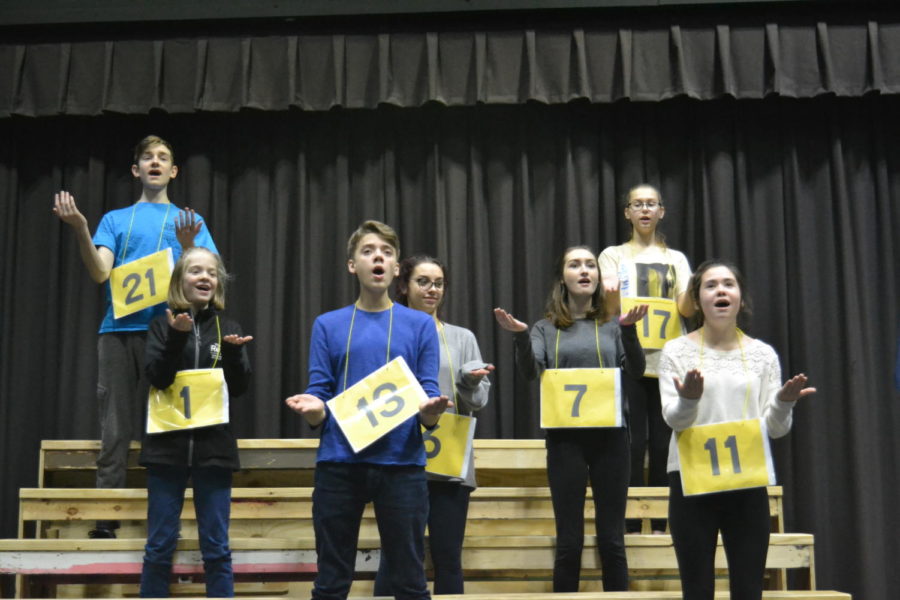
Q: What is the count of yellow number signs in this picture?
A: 7